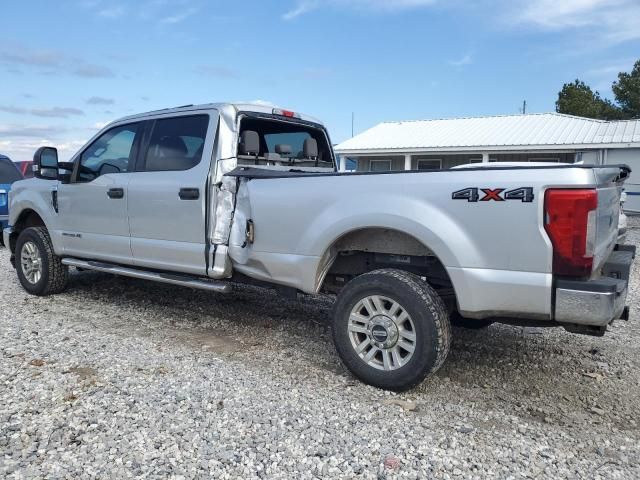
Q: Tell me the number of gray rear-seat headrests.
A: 3